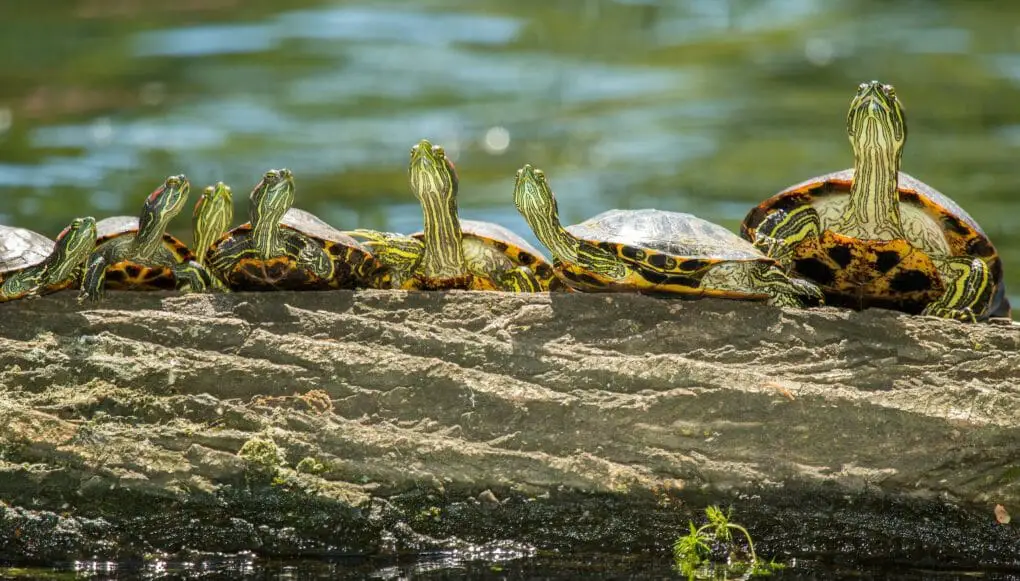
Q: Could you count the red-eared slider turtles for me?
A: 7